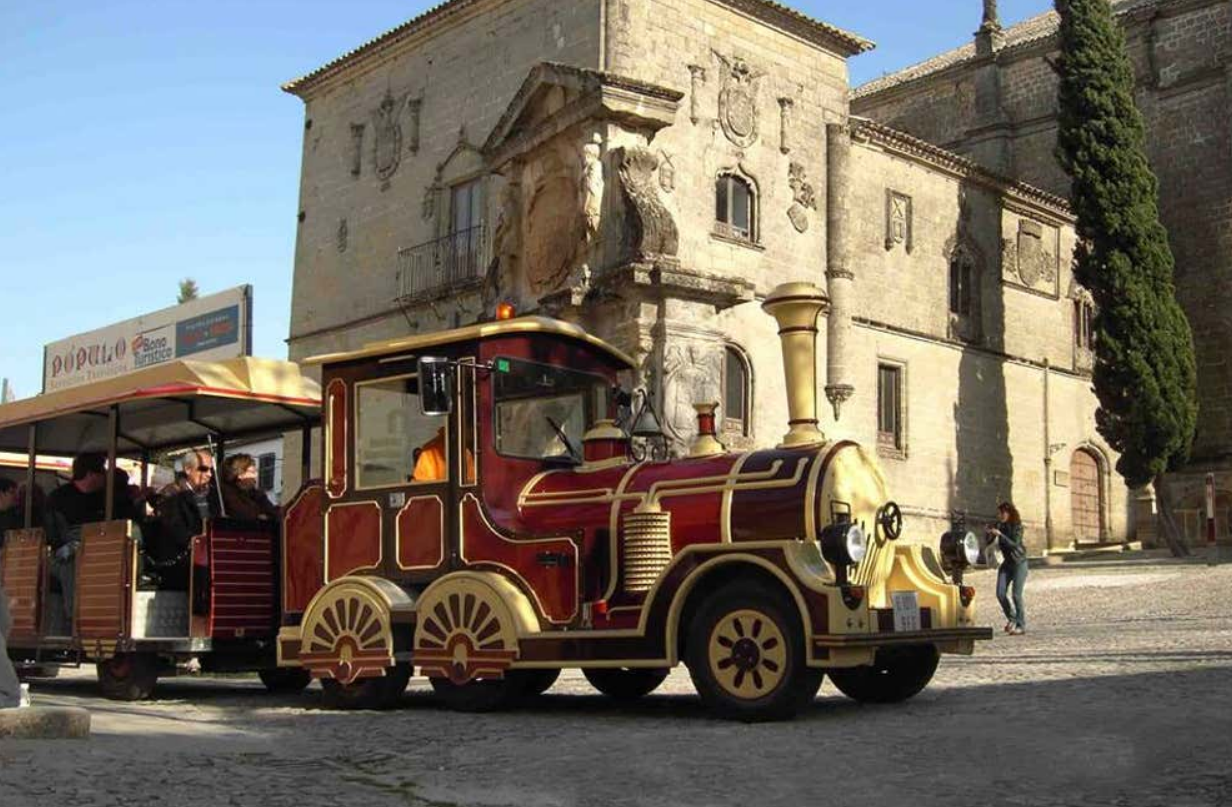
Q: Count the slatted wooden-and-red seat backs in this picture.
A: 3